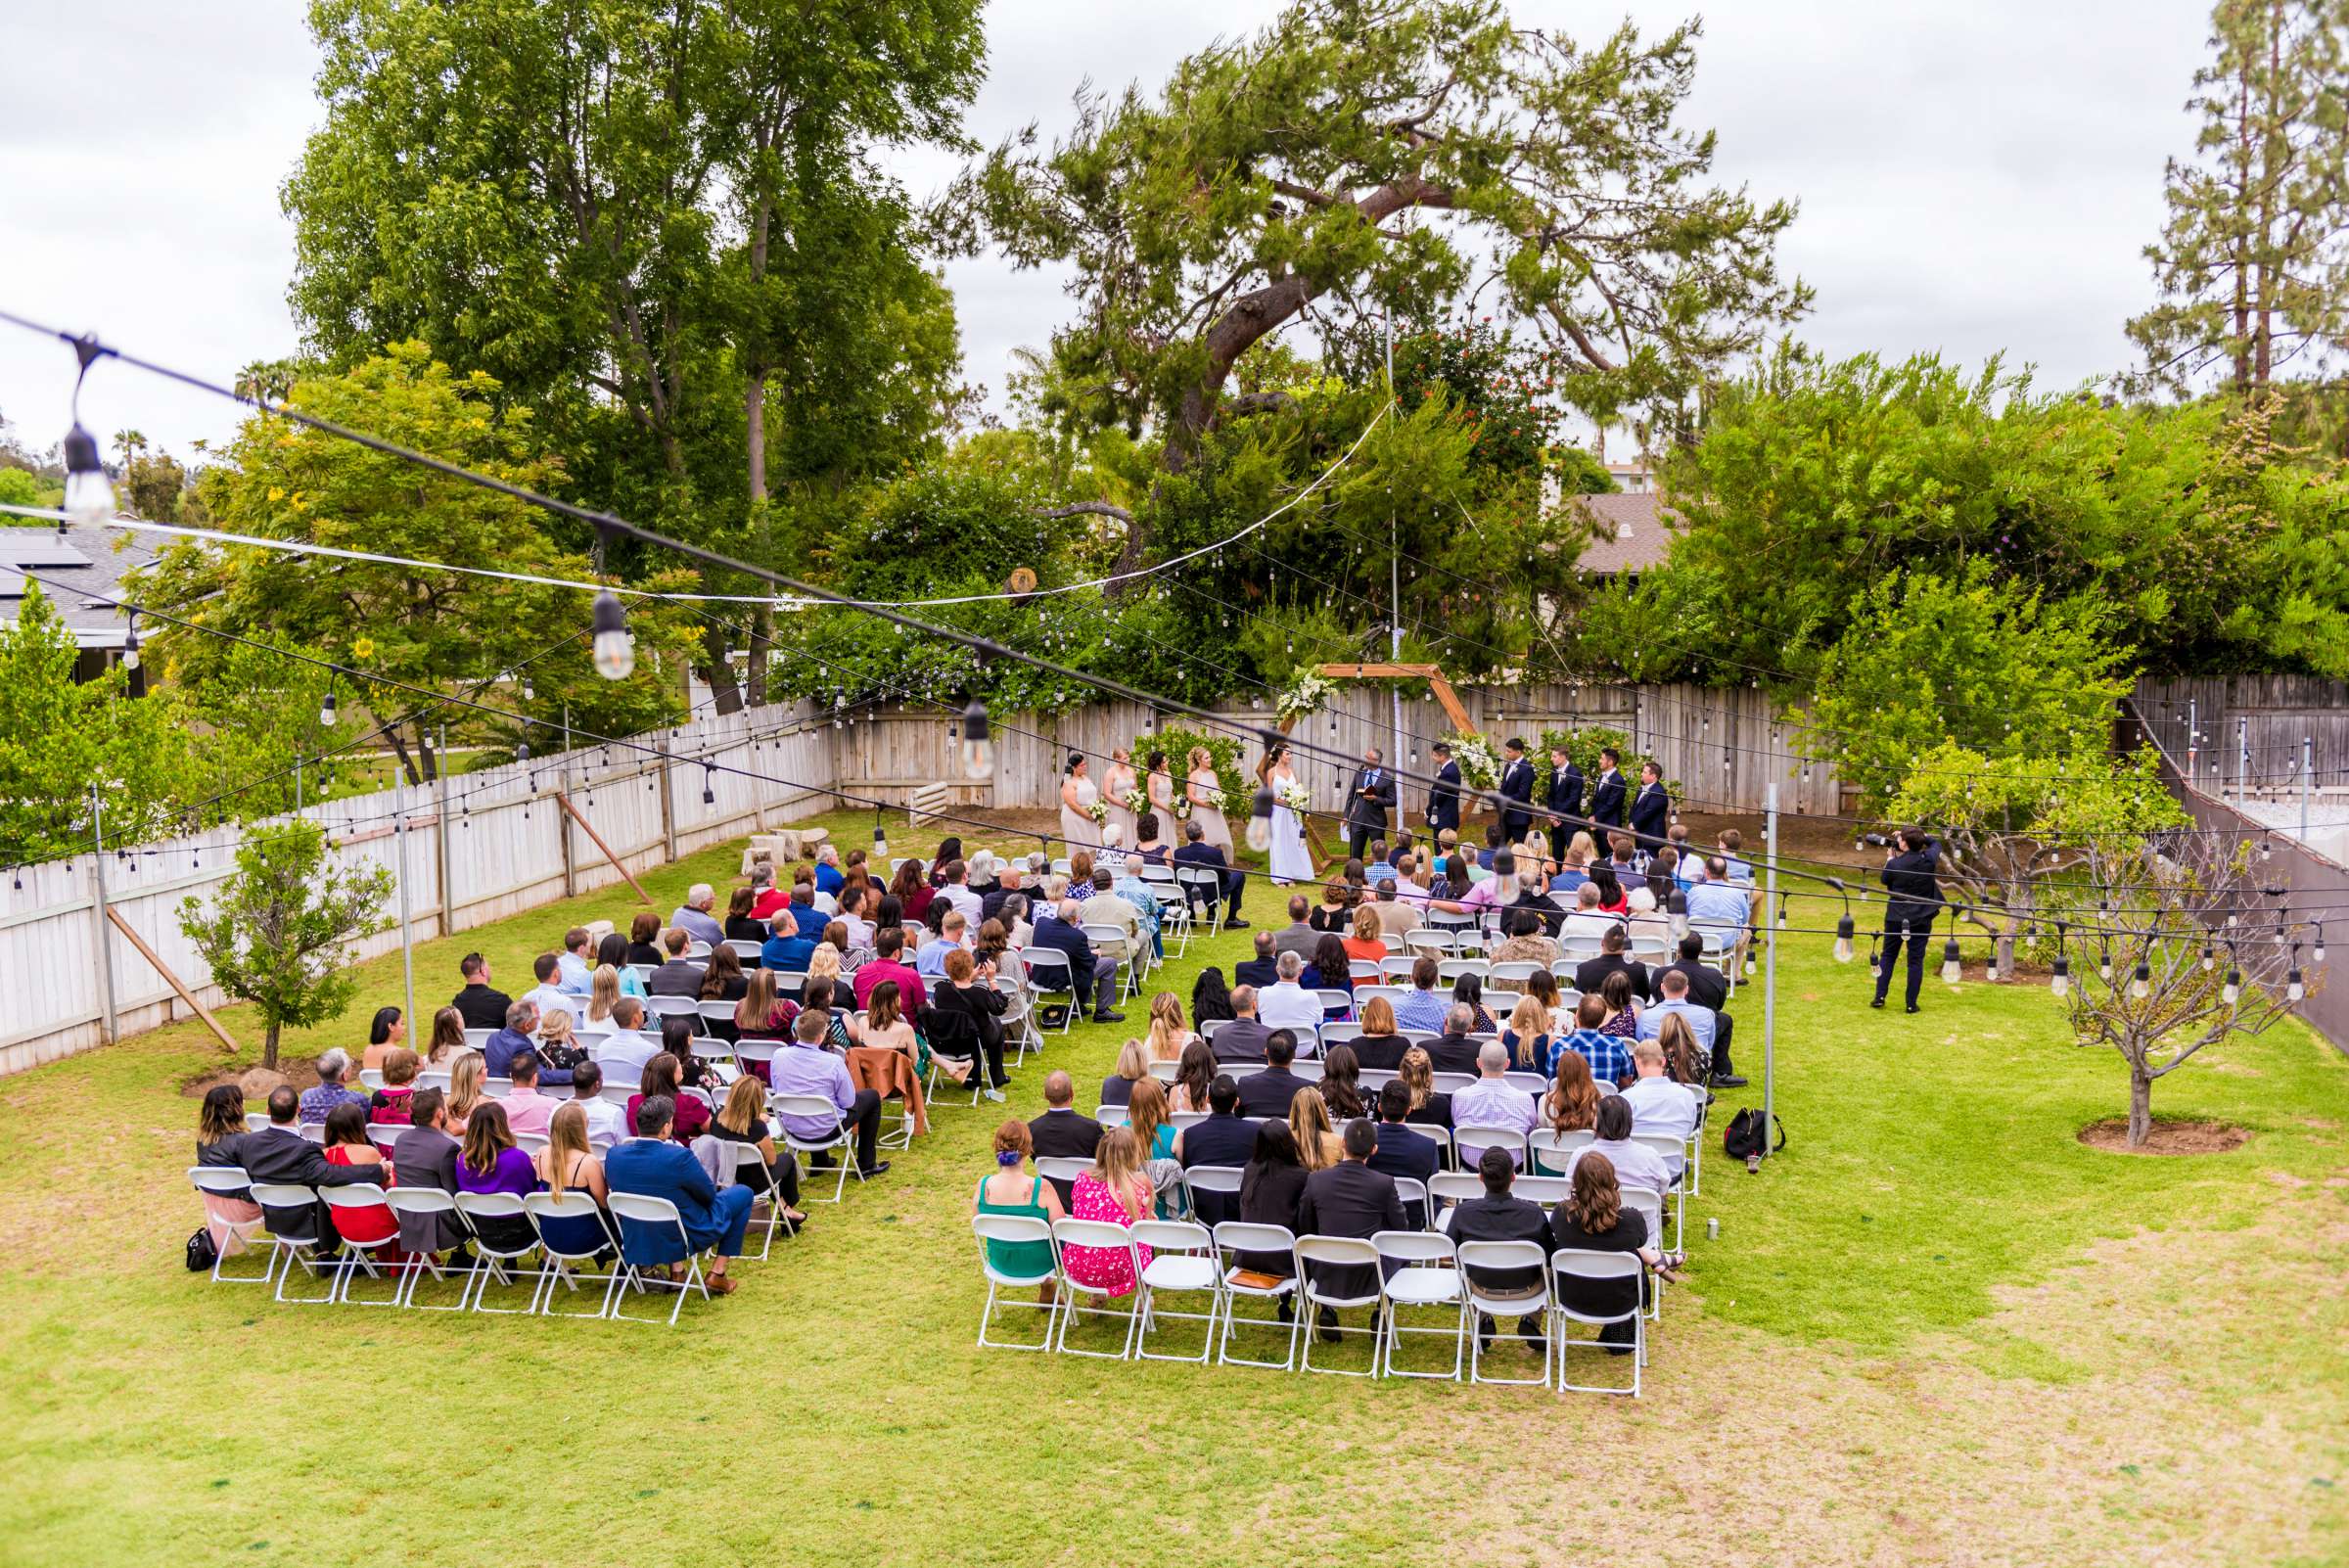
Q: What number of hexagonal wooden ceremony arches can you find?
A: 1